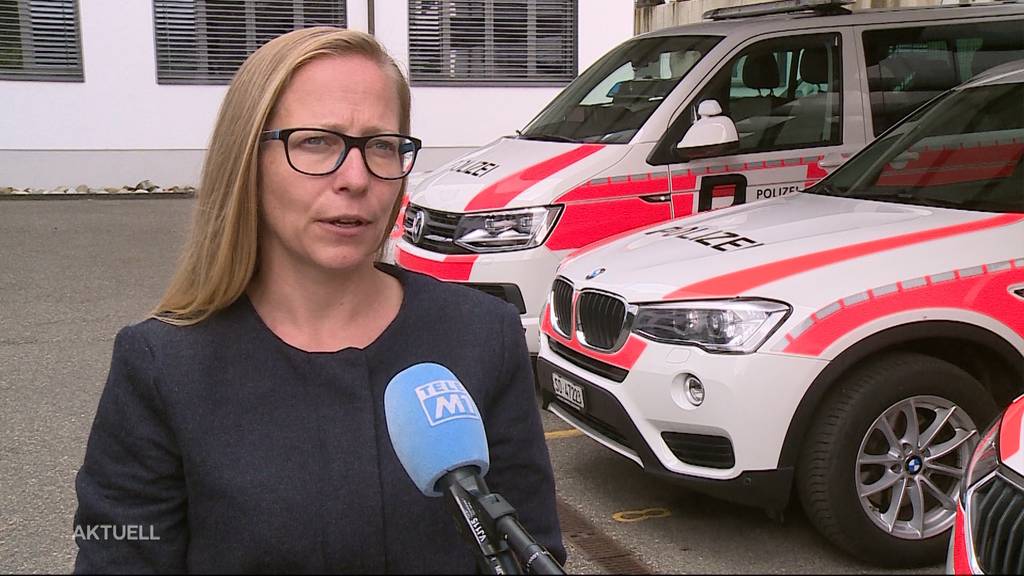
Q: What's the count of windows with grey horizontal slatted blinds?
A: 3